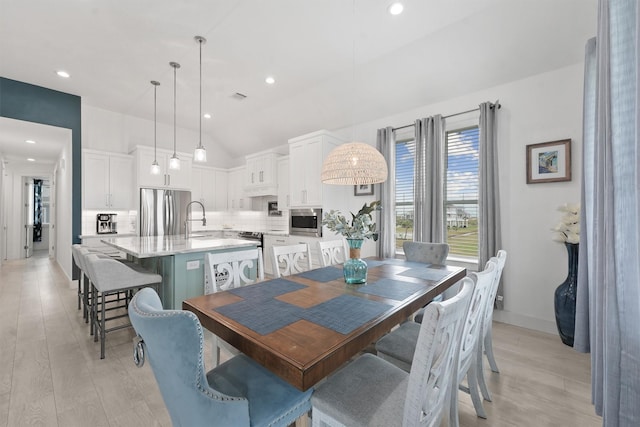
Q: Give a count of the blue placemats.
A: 8